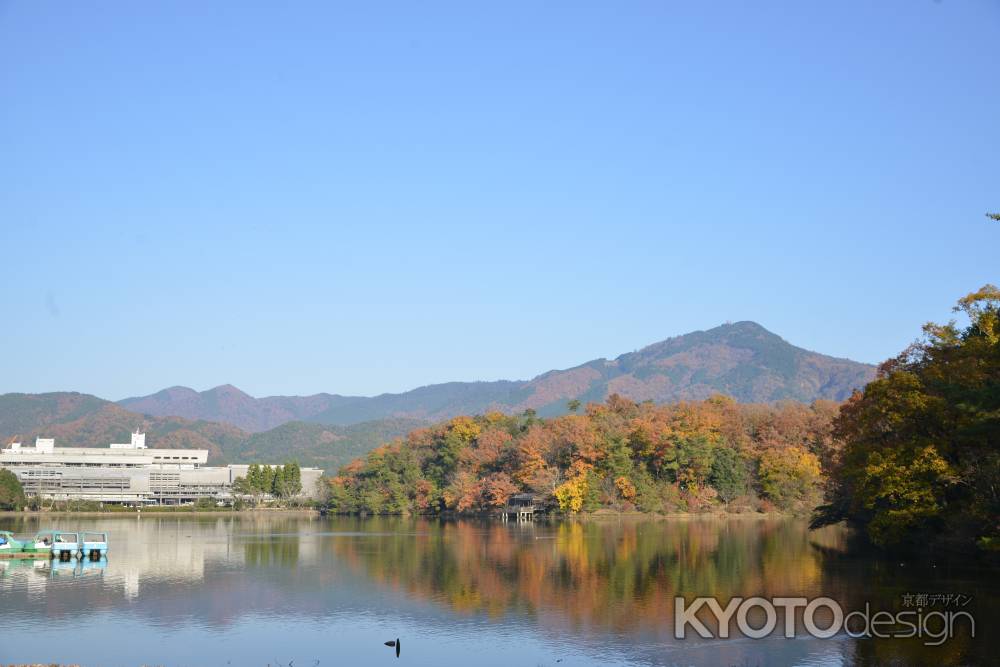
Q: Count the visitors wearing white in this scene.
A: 0